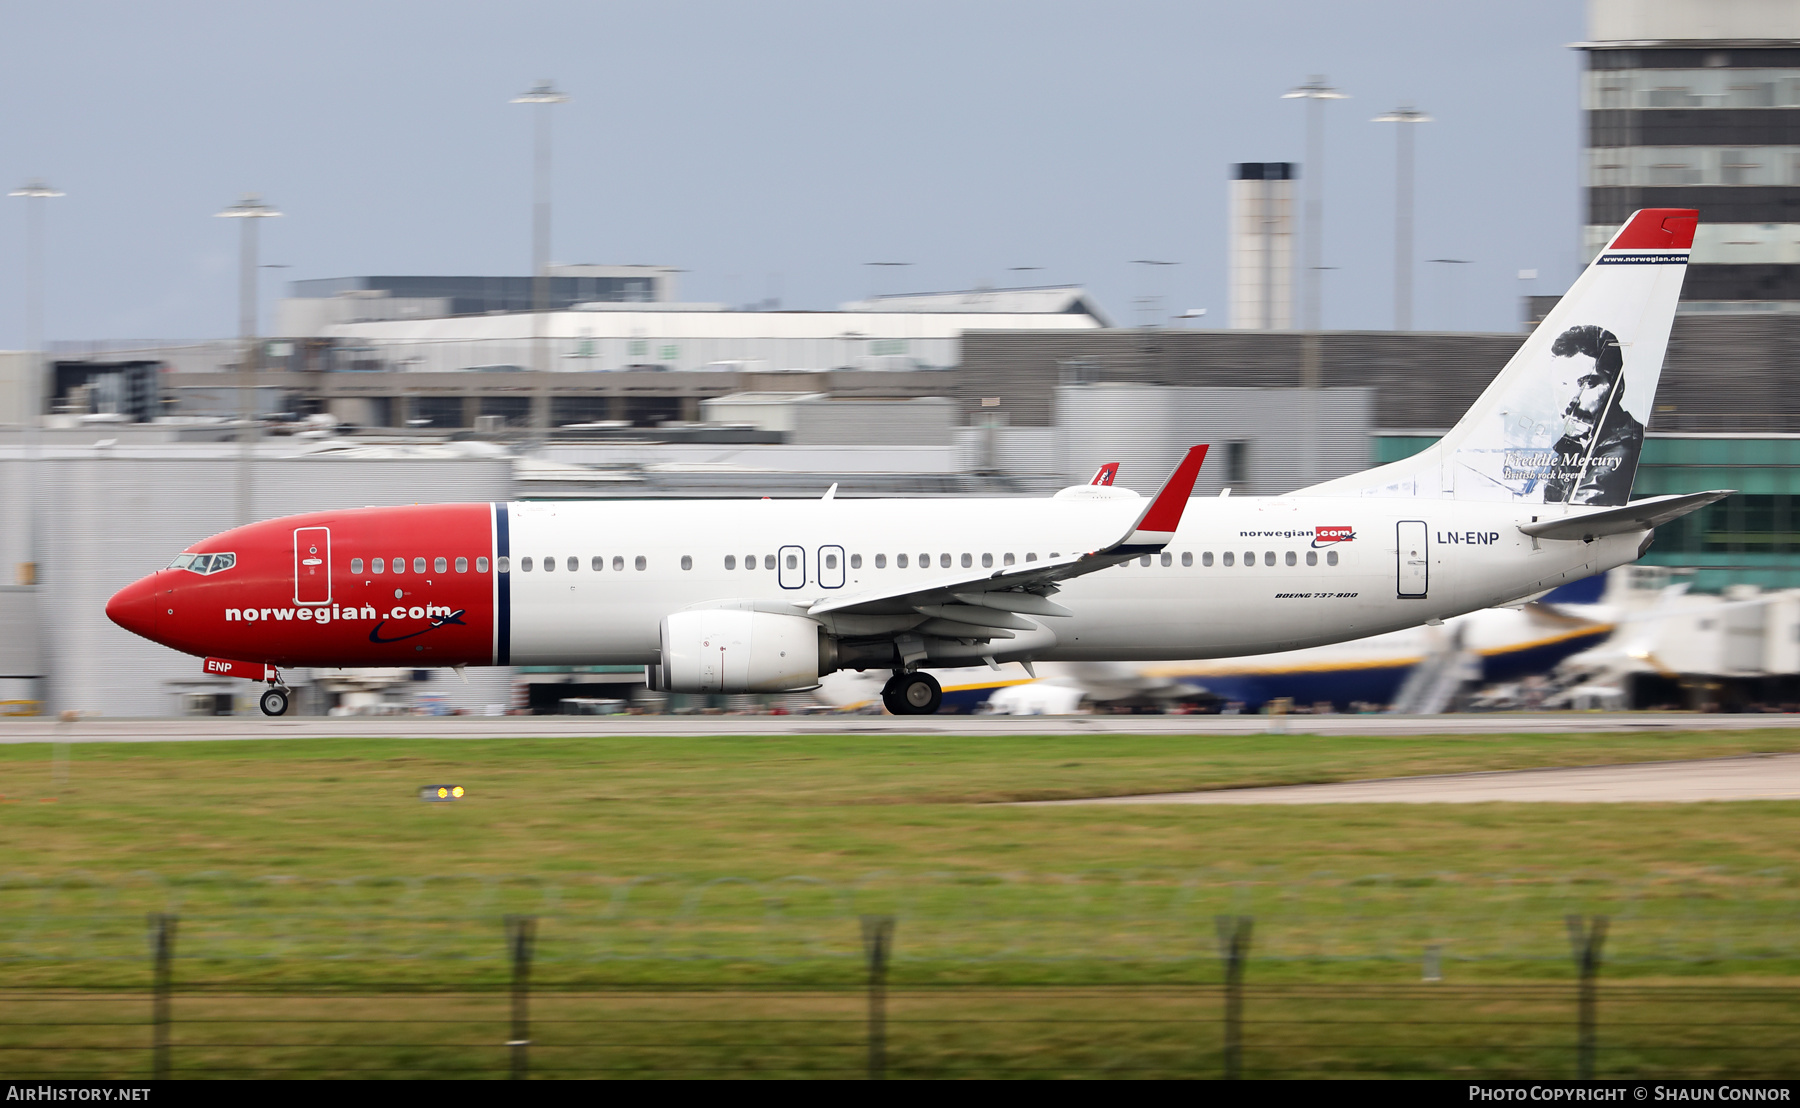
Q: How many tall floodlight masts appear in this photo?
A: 5